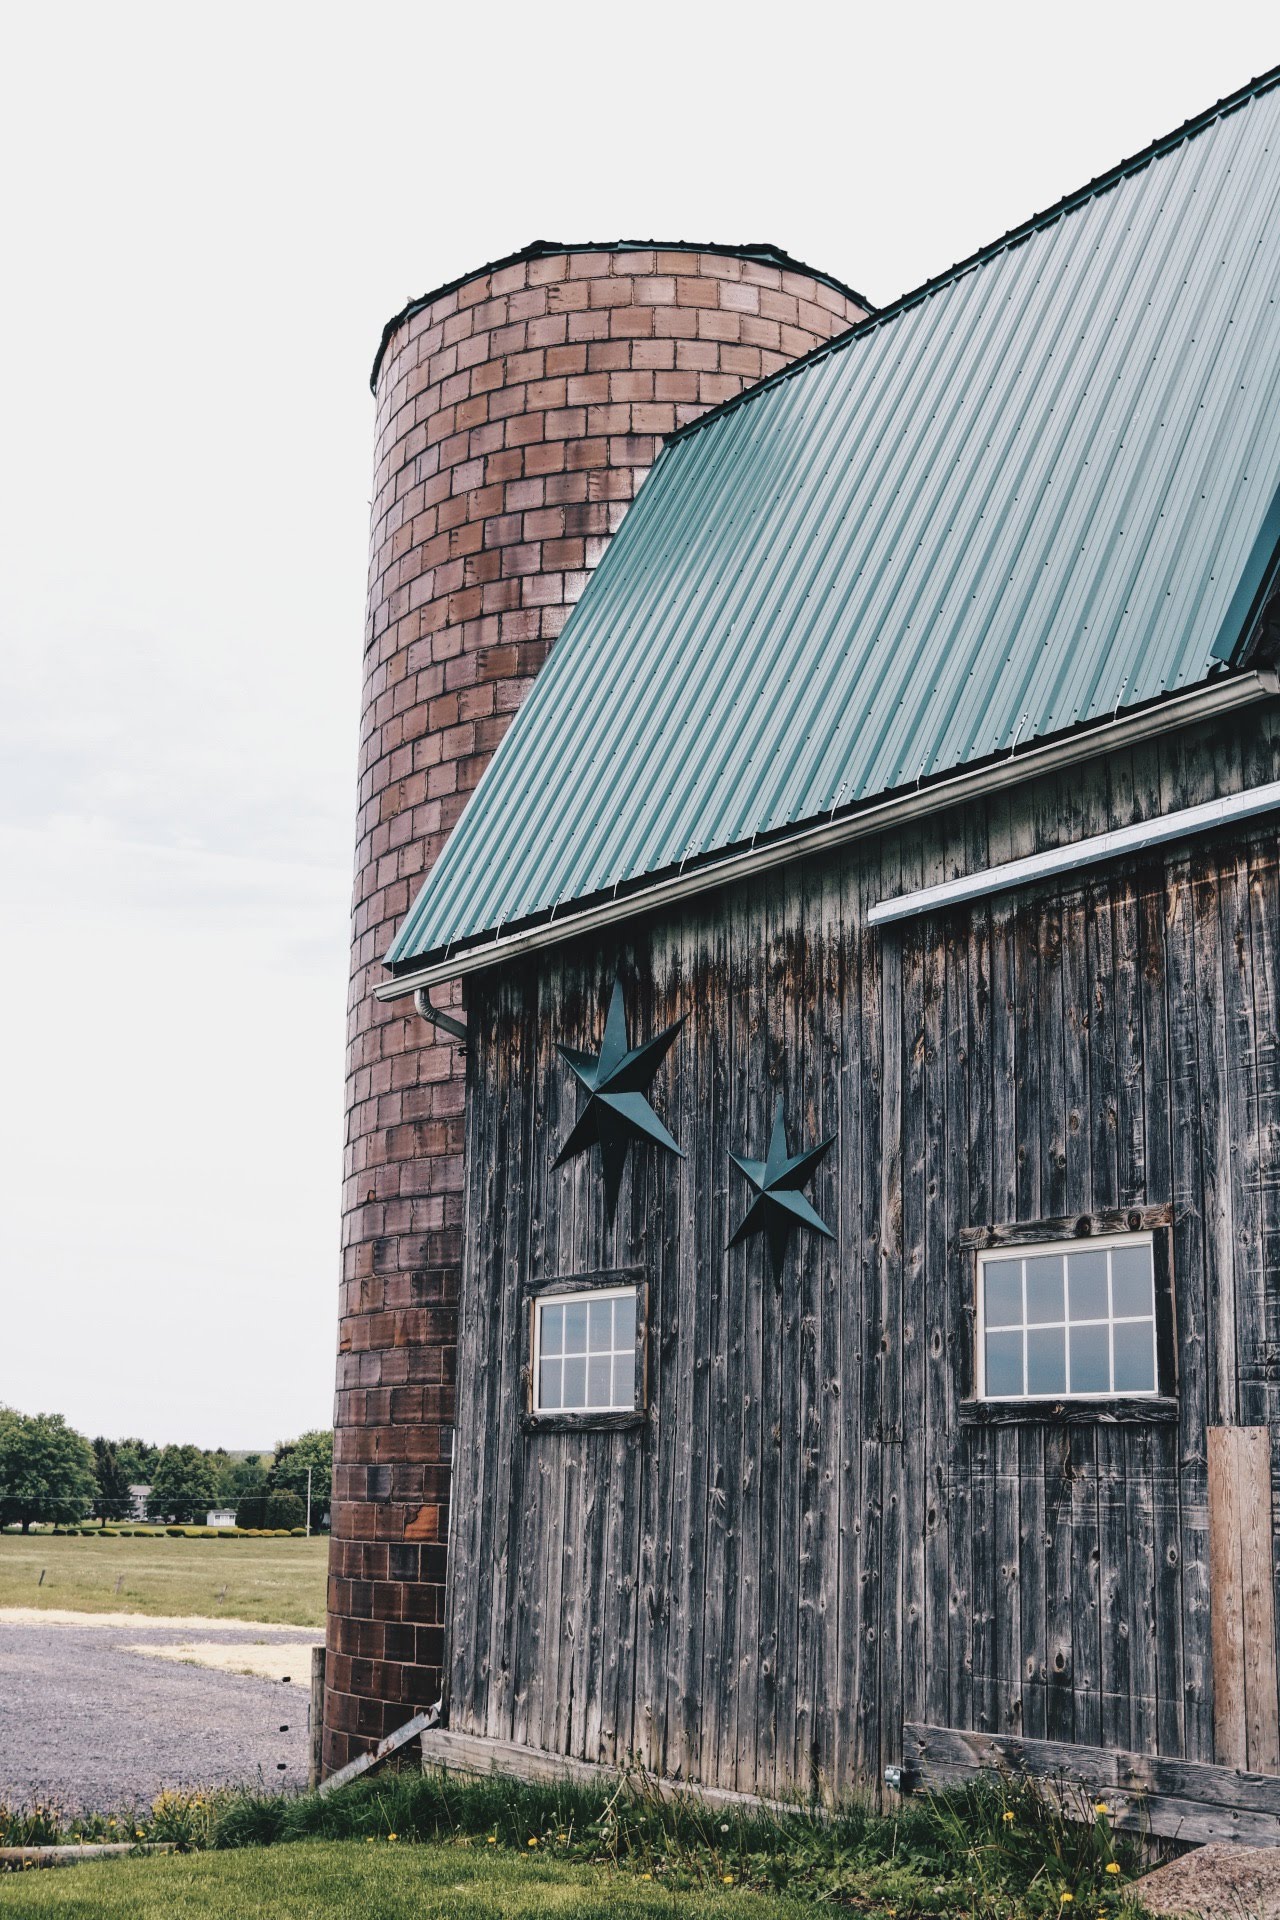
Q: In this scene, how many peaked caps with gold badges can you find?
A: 0